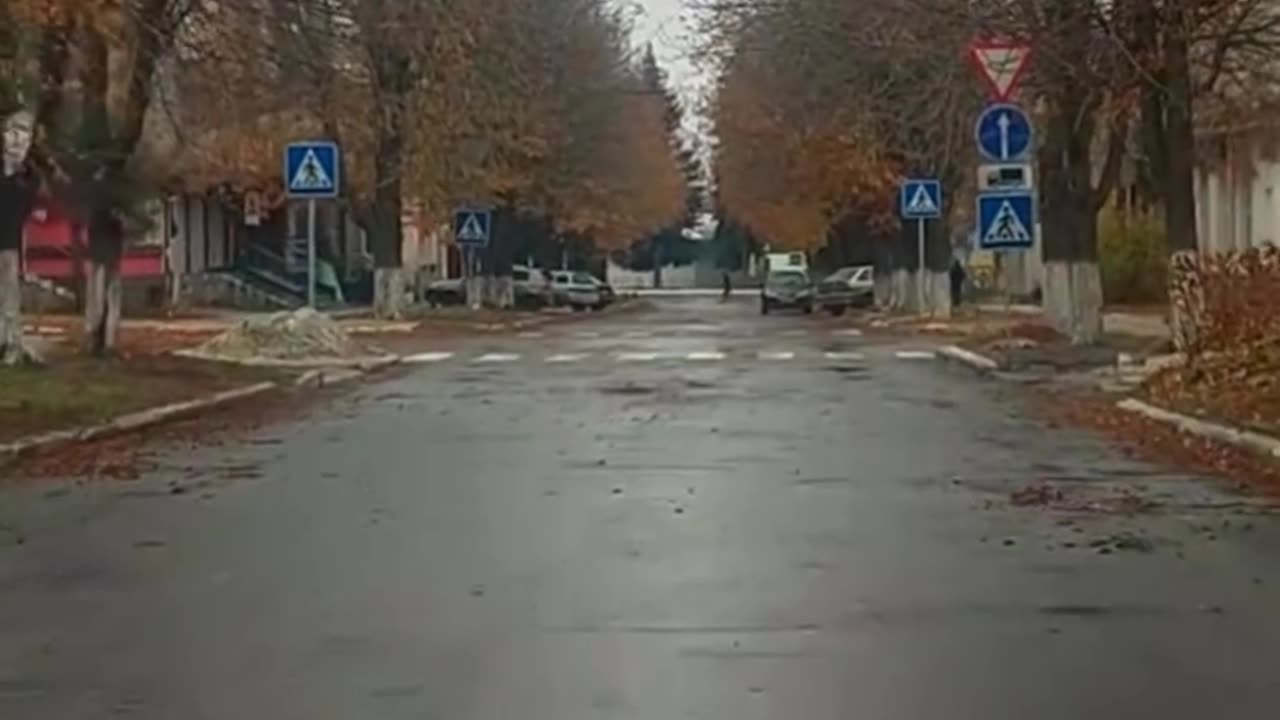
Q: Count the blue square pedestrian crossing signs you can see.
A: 4